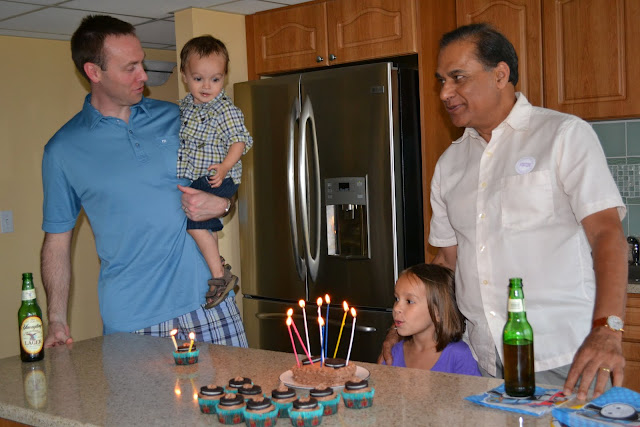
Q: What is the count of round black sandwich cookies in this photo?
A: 12